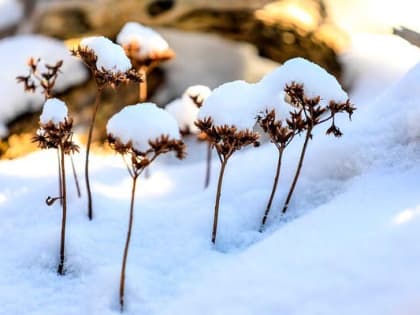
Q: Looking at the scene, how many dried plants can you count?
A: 9